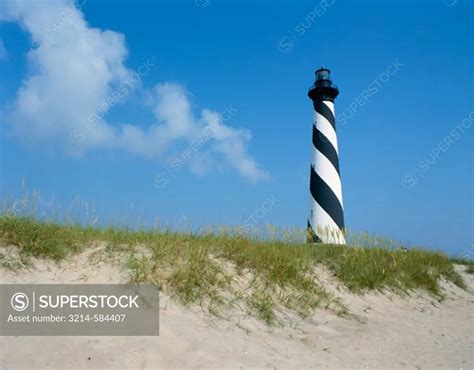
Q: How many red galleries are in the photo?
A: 0